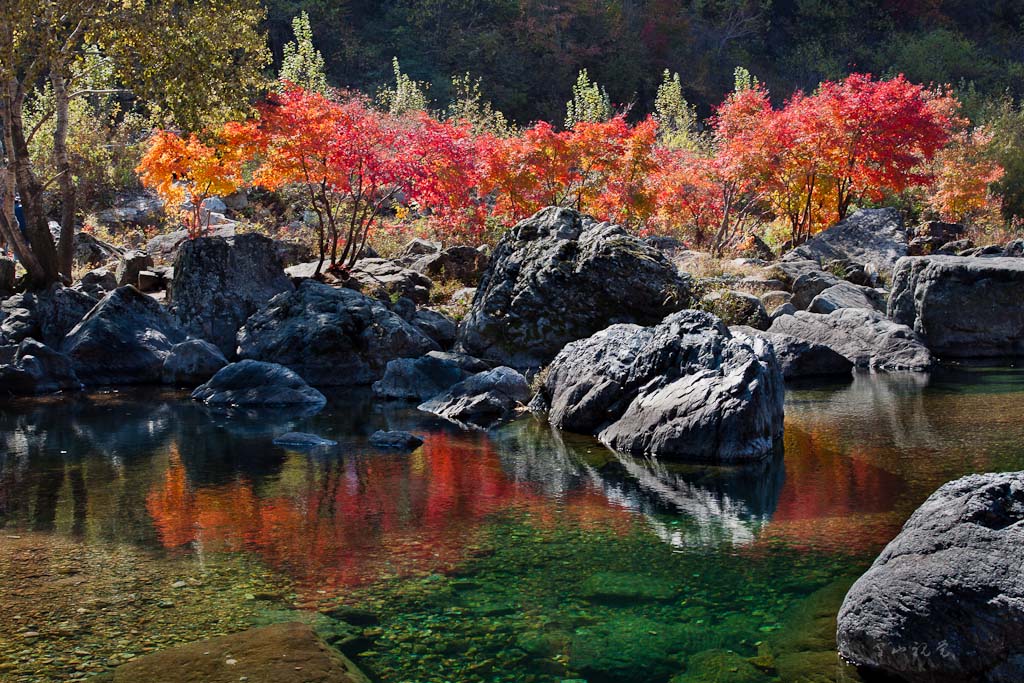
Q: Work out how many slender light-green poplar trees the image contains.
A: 6